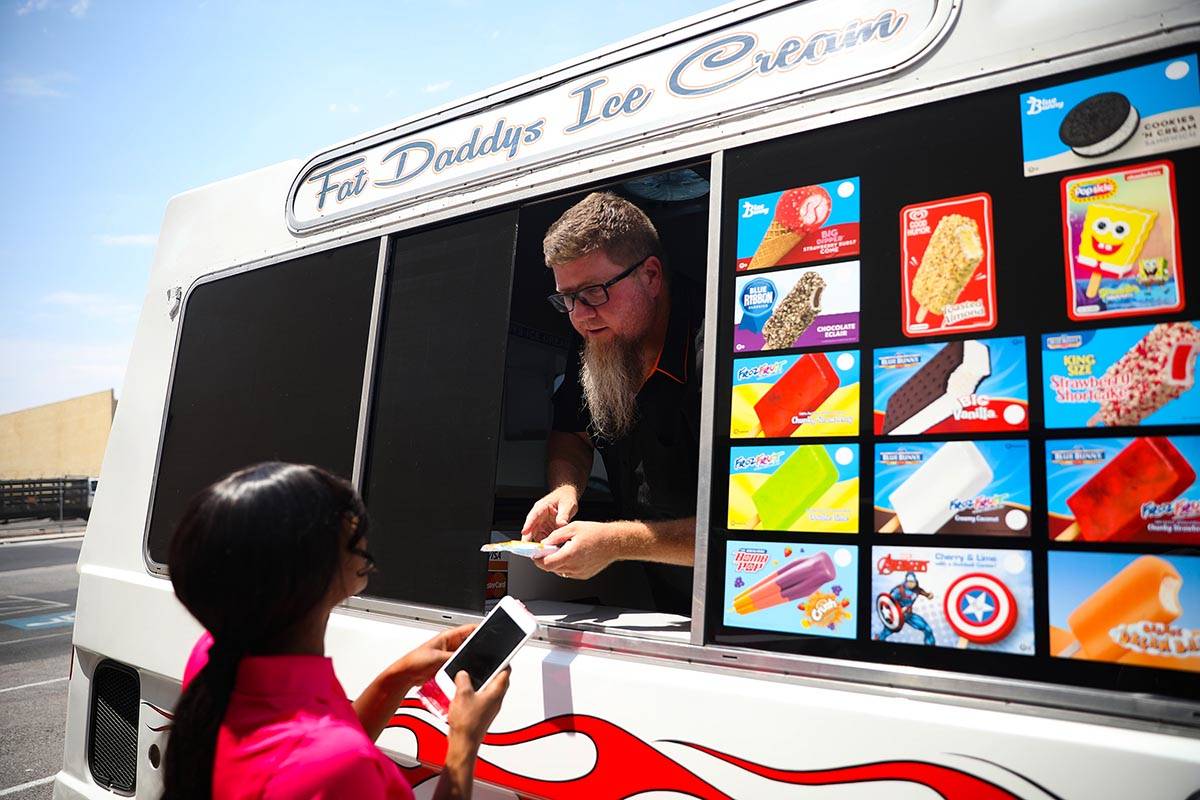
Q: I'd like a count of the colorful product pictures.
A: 14